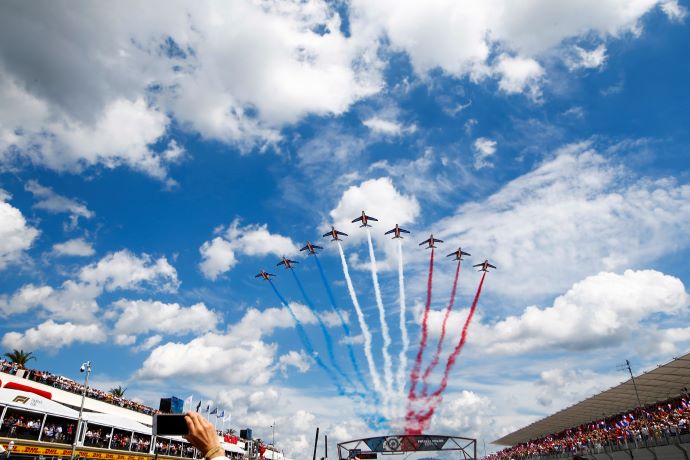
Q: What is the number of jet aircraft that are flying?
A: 9